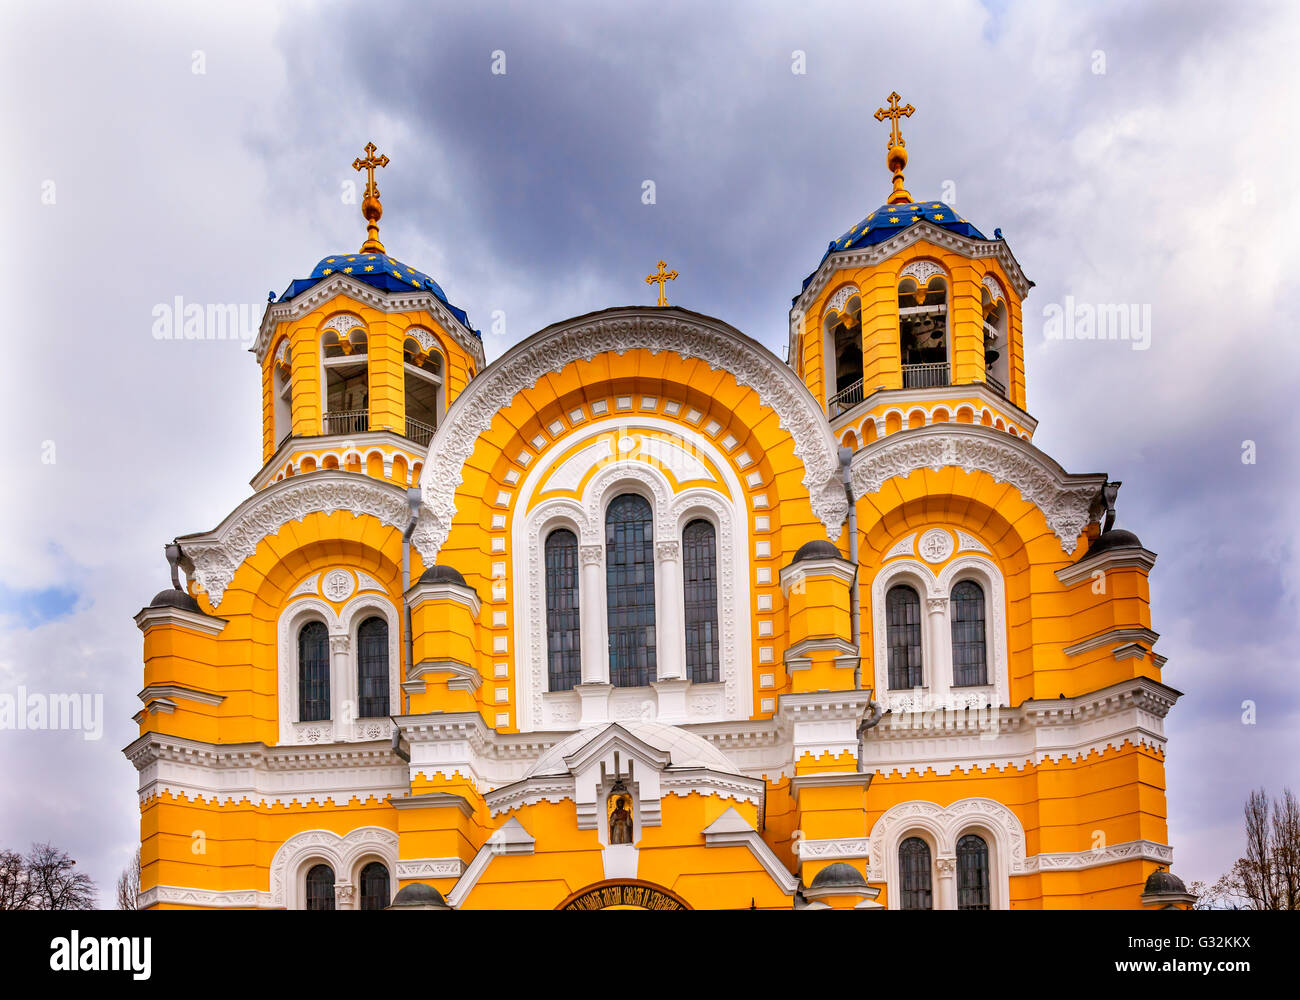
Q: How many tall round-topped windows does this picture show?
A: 11